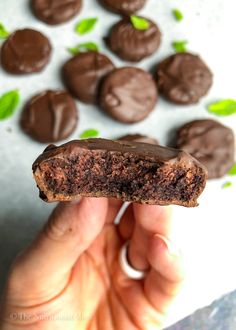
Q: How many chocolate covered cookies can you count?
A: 11